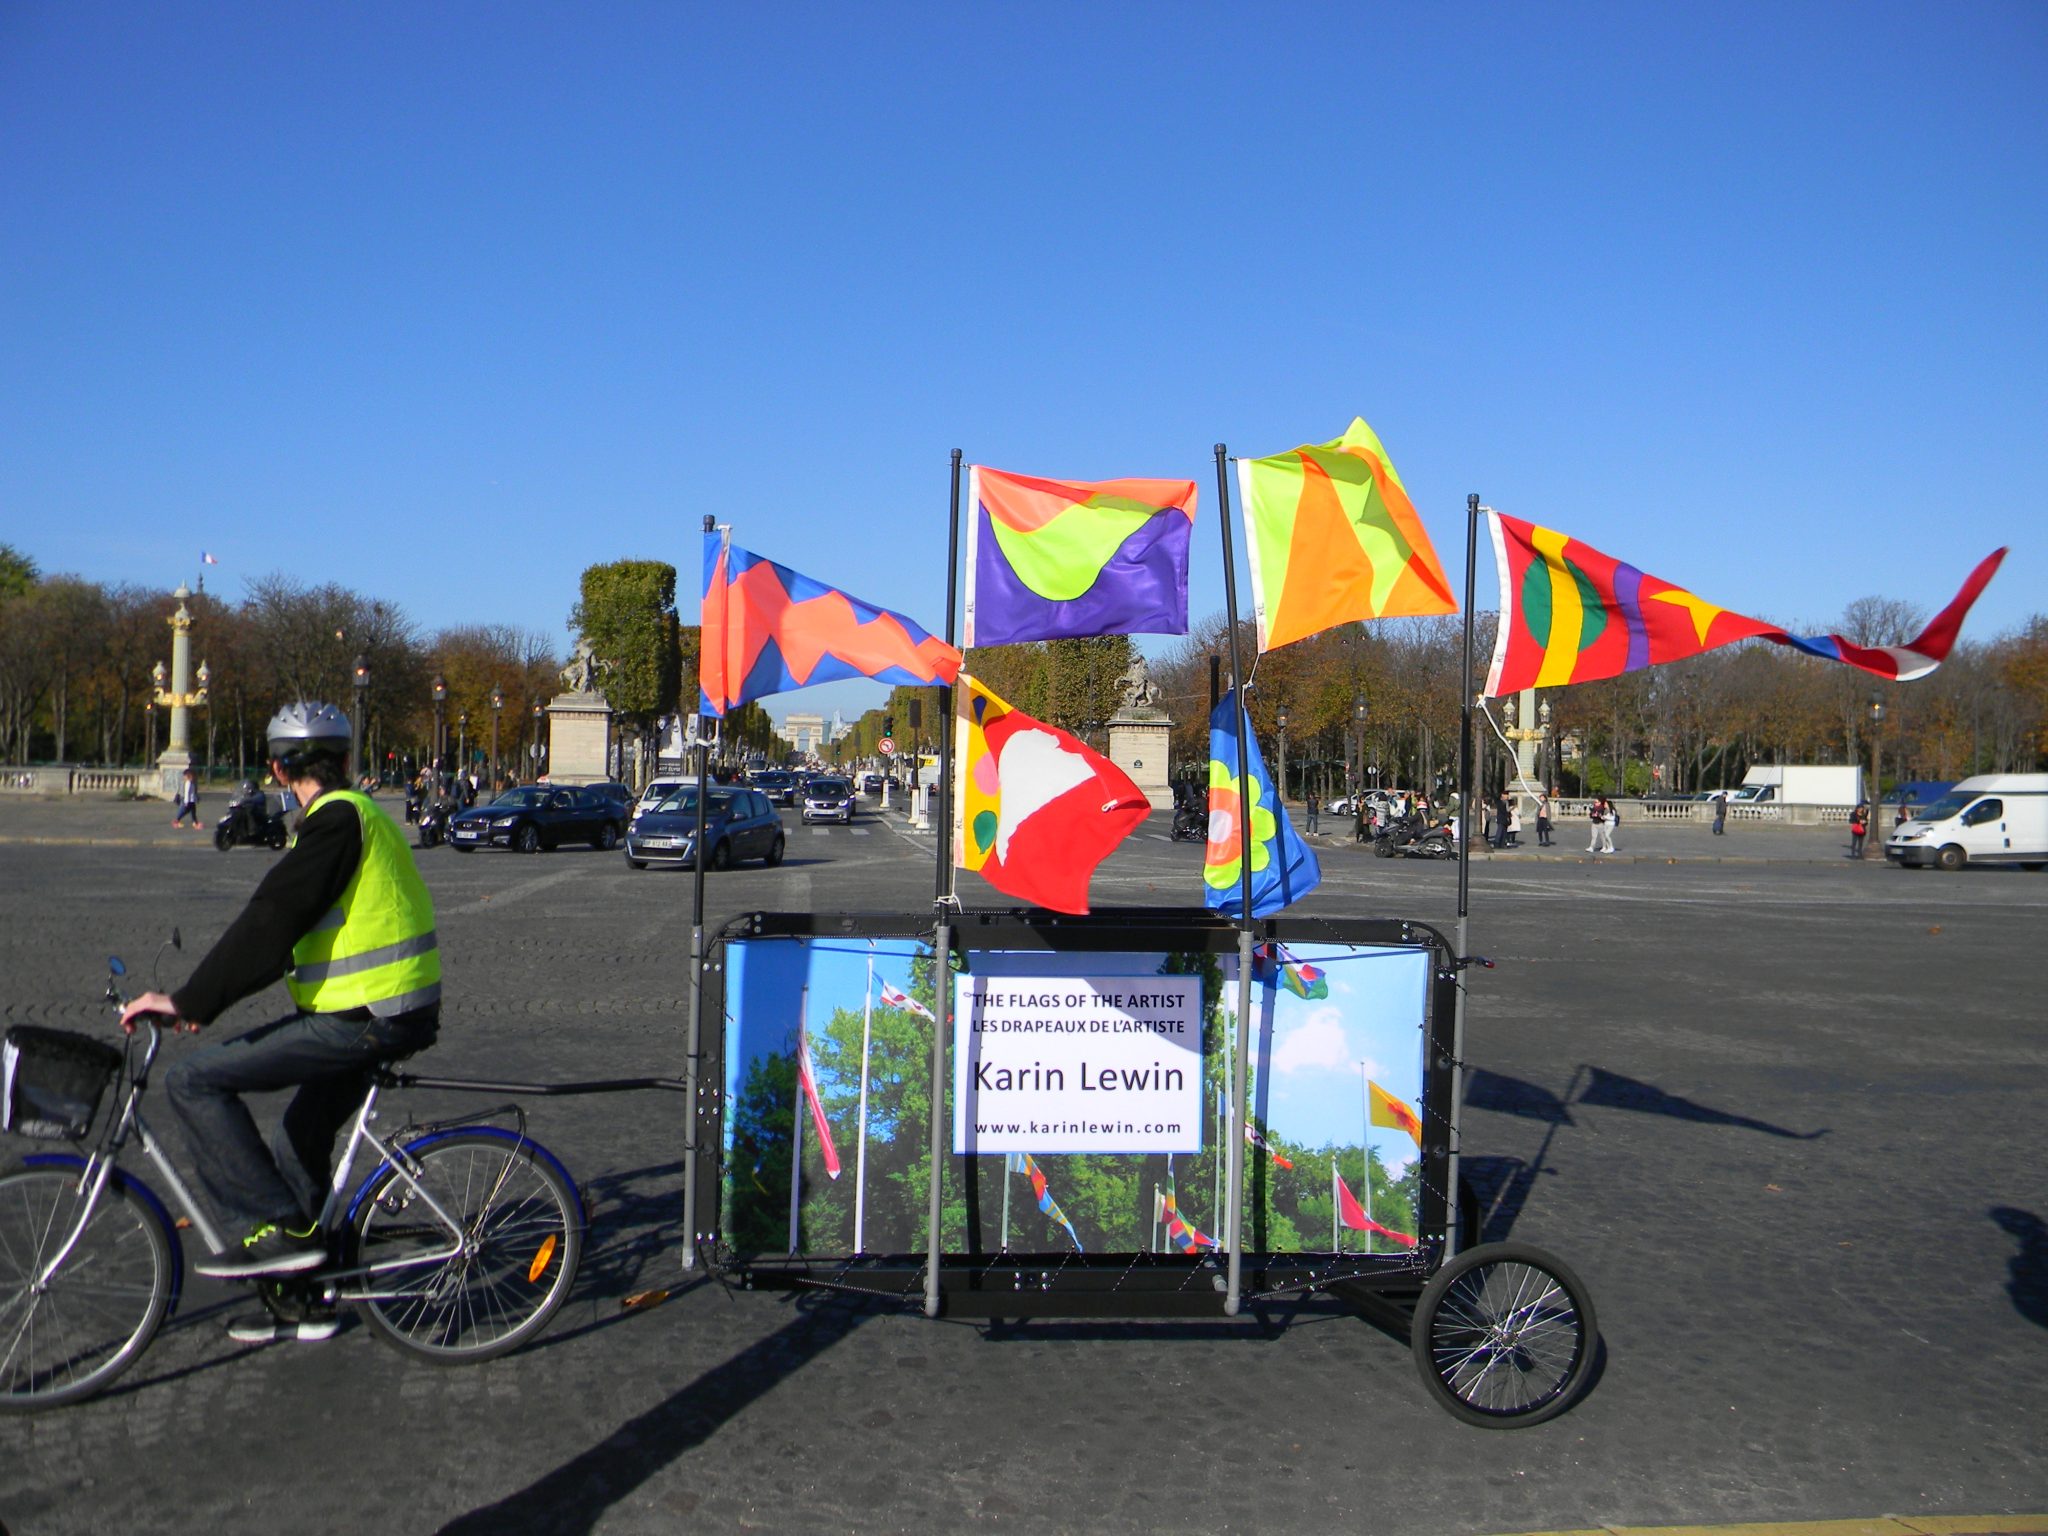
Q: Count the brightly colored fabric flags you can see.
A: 6